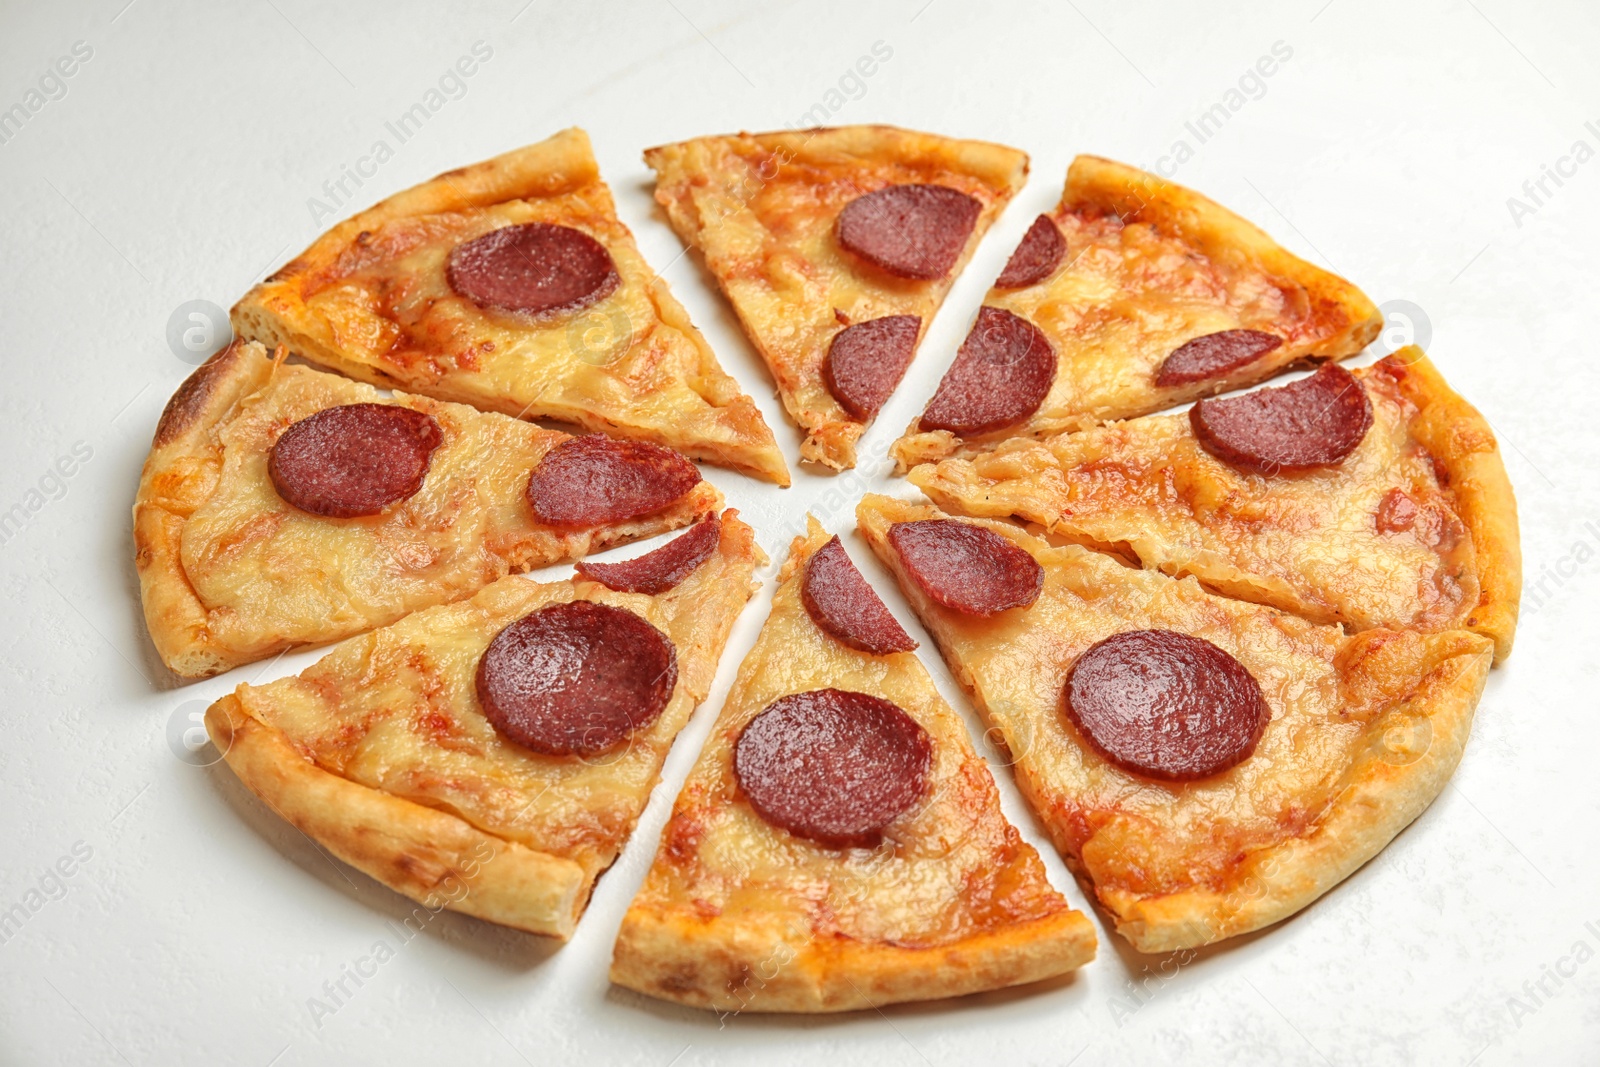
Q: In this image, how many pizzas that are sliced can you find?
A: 1